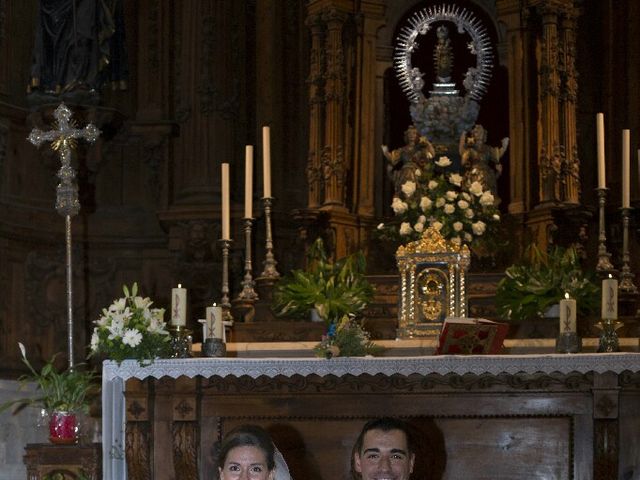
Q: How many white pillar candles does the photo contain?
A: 4